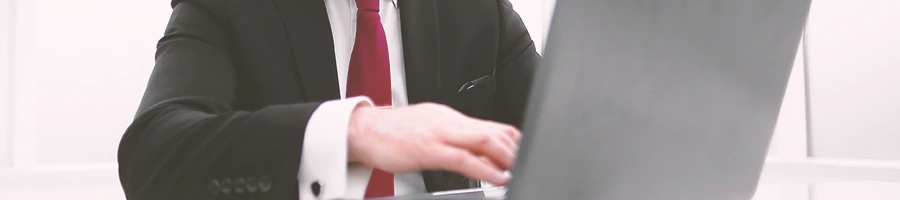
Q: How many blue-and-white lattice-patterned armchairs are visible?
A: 0